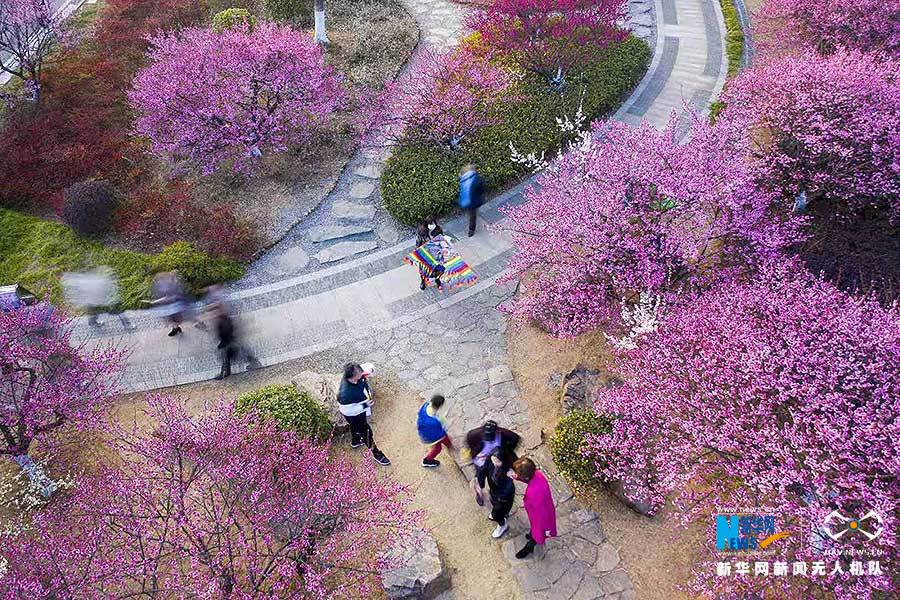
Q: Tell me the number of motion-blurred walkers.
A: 4